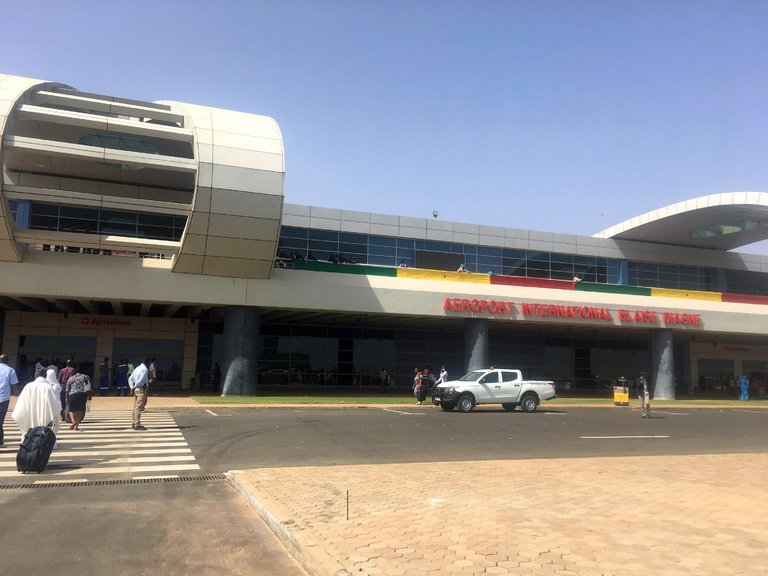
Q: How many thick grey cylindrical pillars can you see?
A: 3